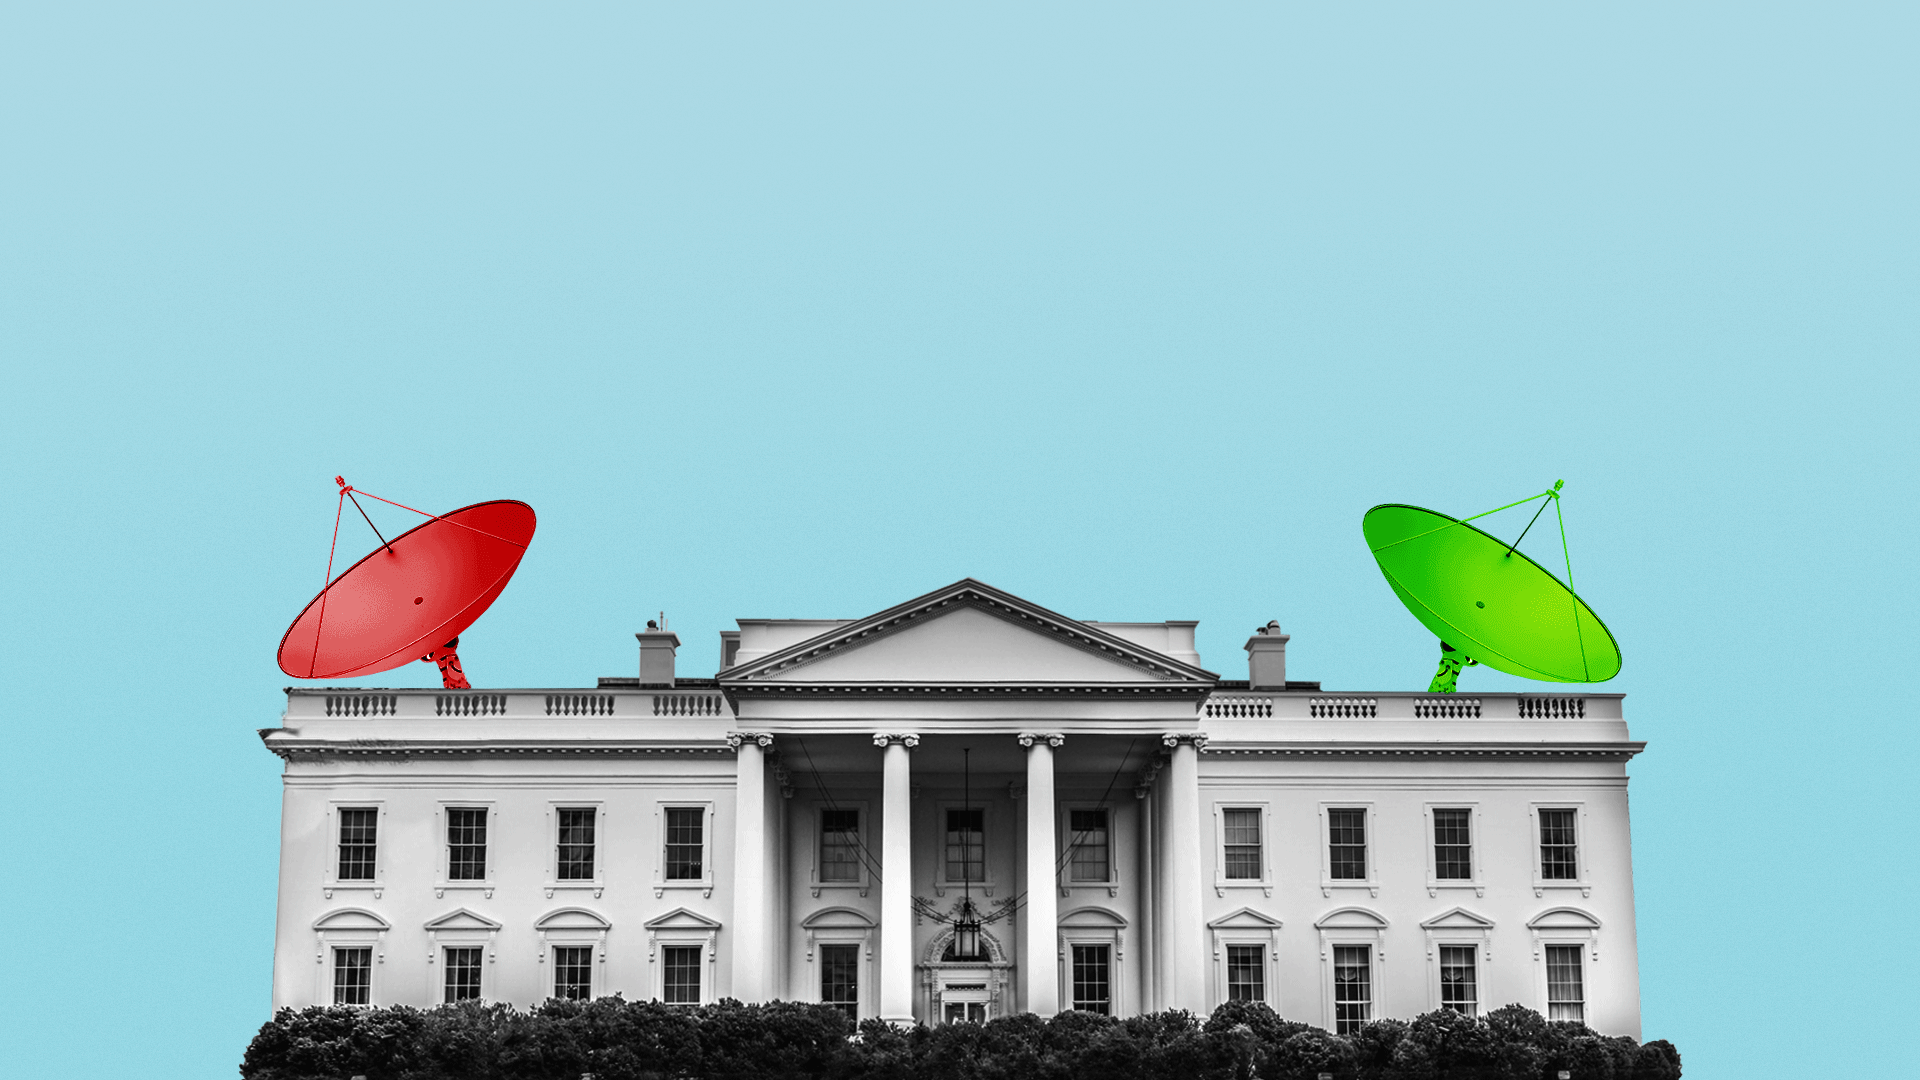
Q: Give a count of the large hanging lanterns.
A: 1